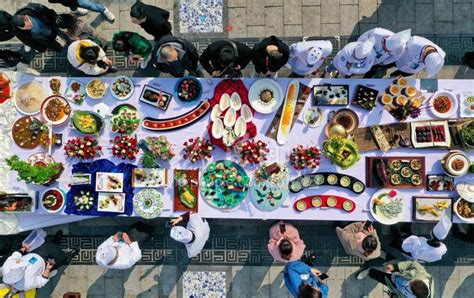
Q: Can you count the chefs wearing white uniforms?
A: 8